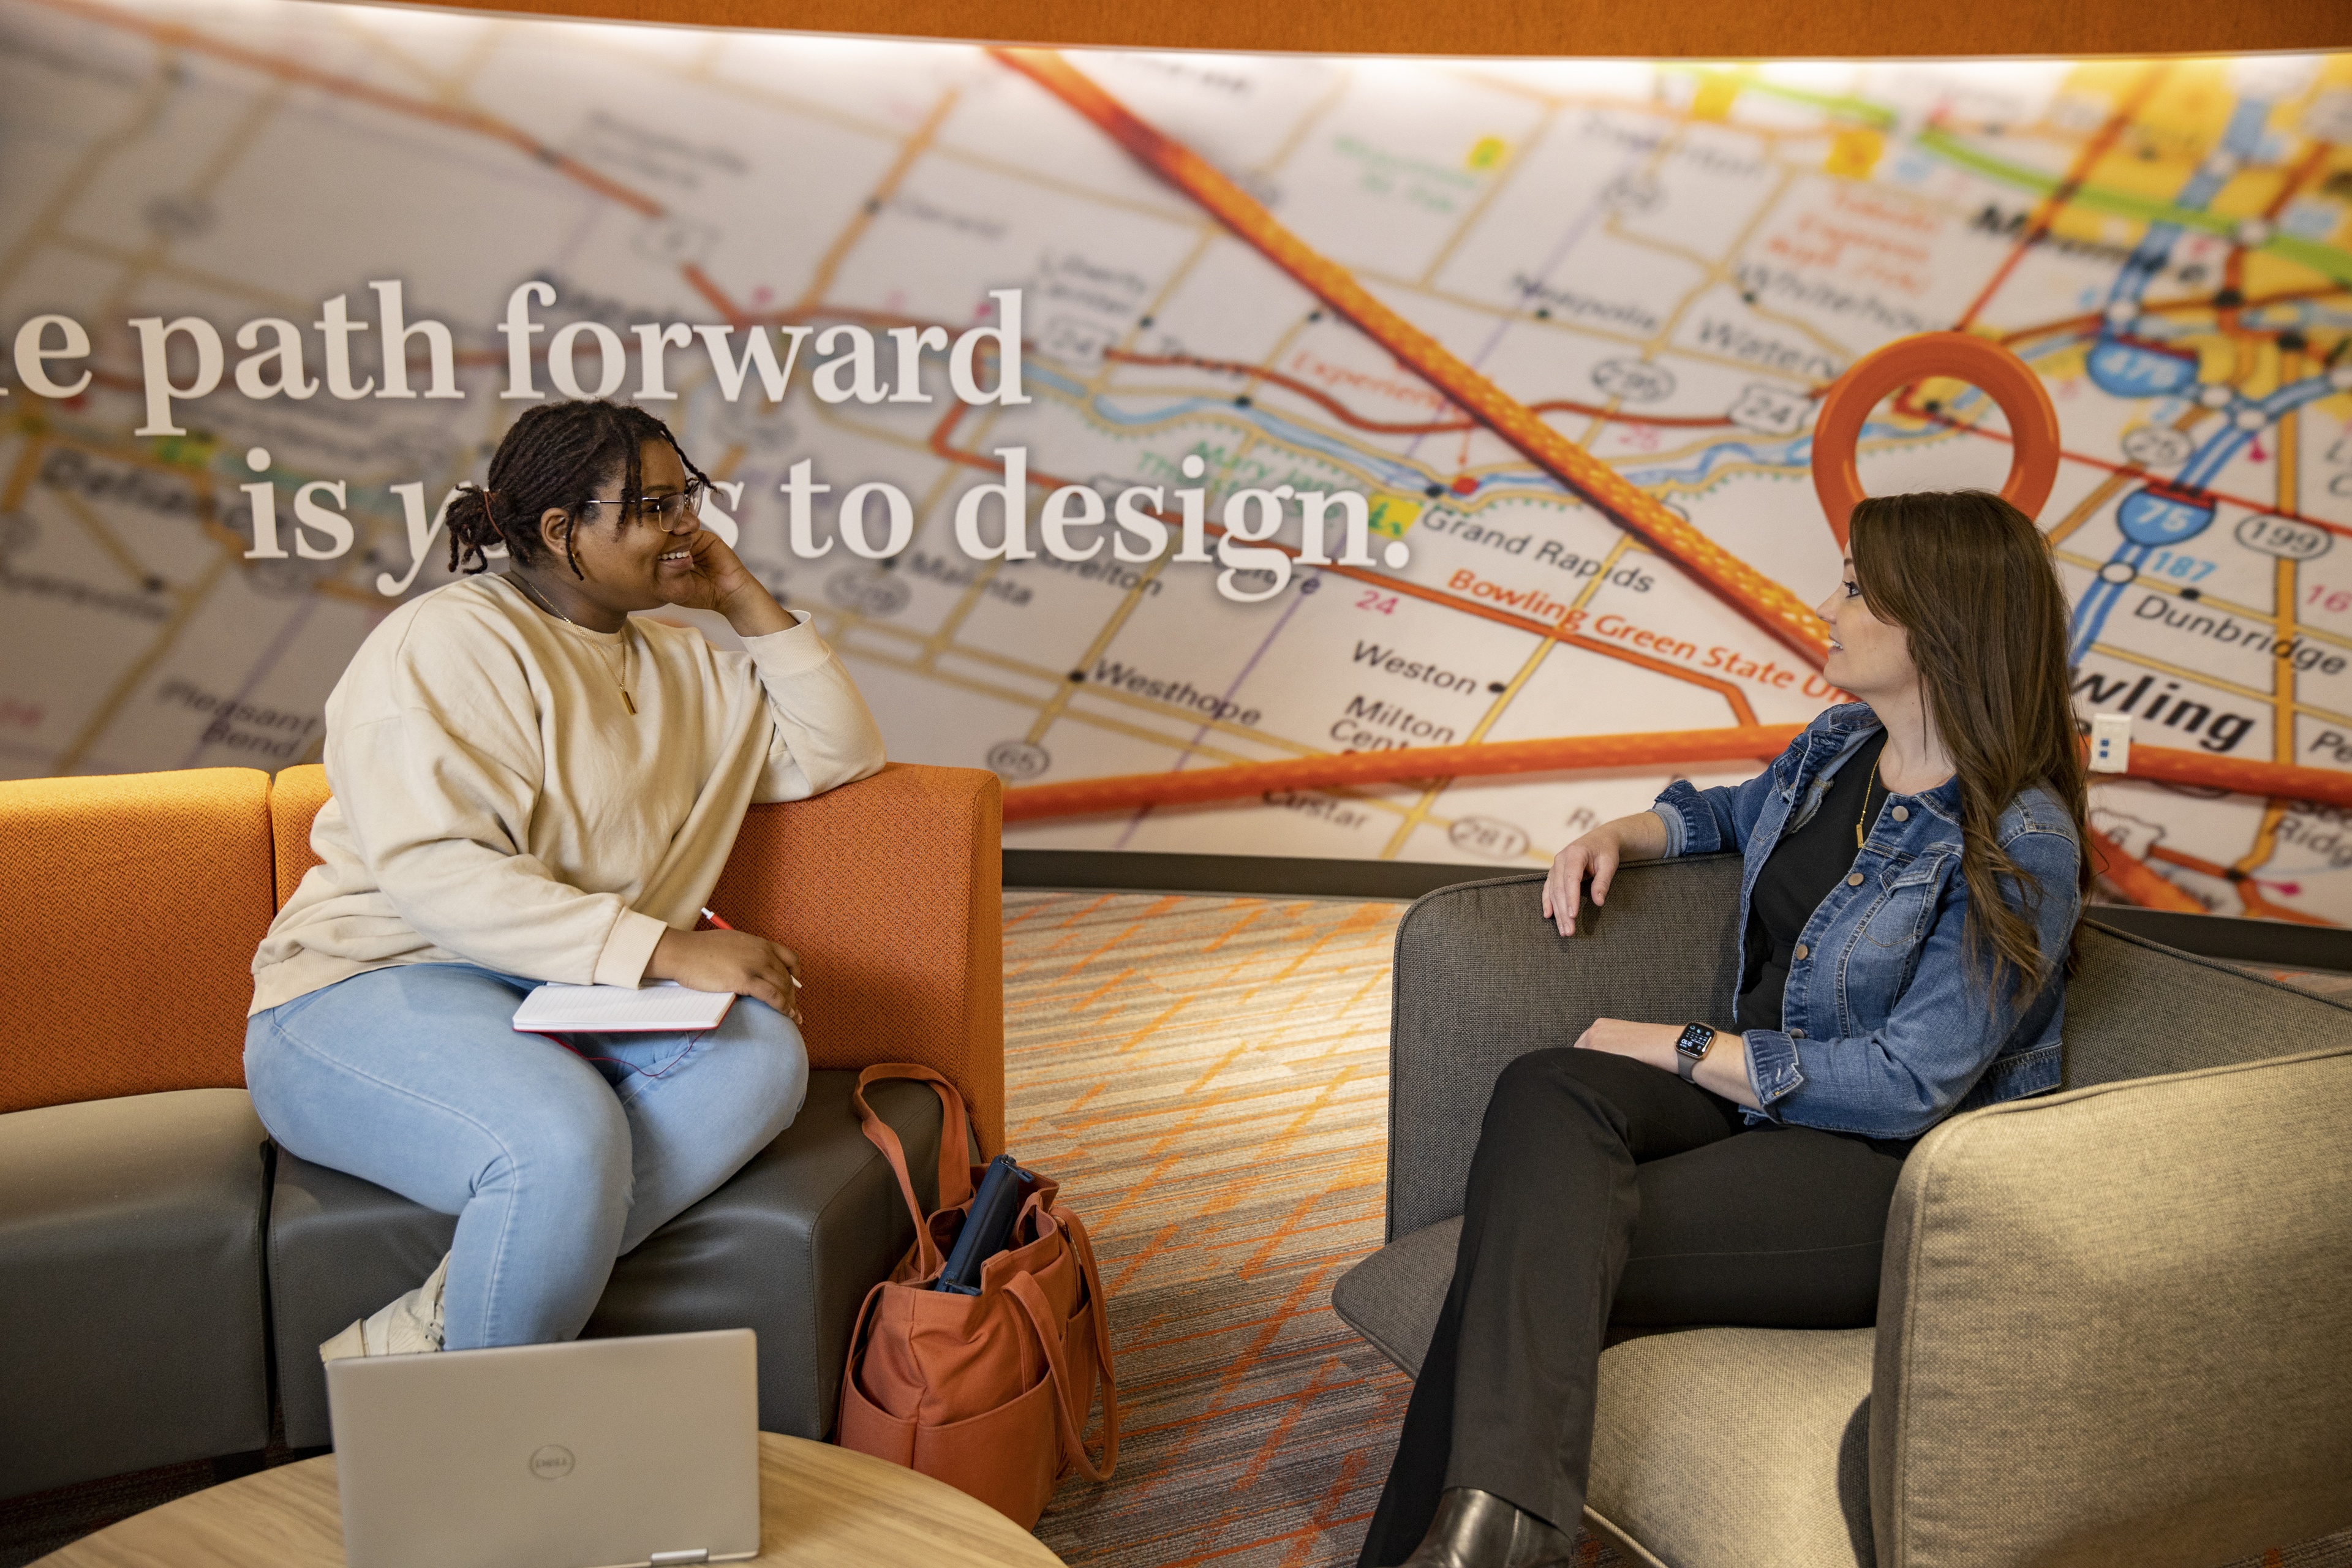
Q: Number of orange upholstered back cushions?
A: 2